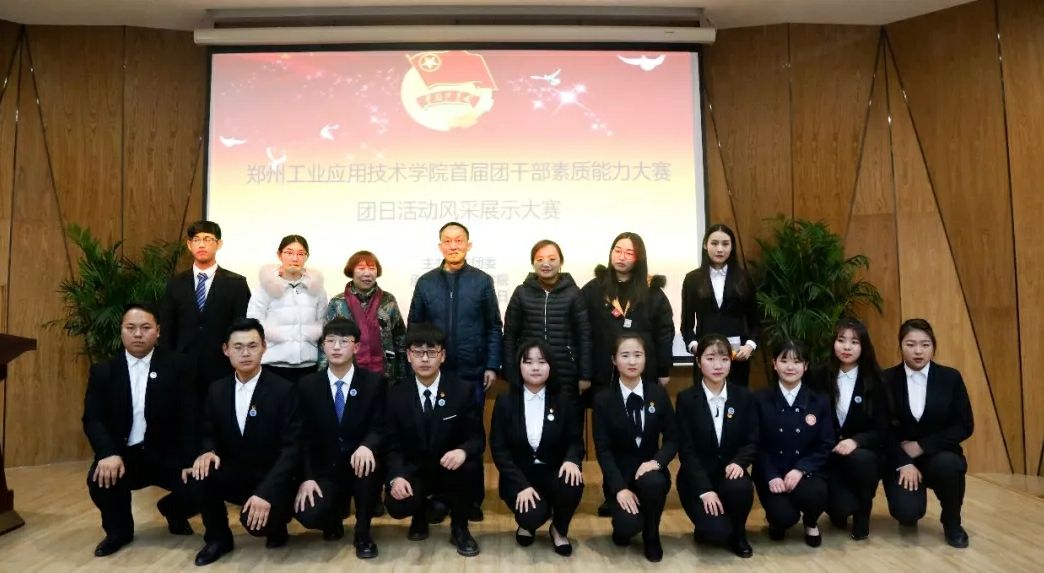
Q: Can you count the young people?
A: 14